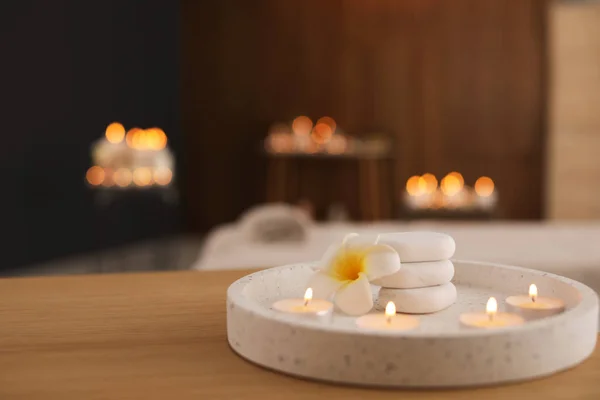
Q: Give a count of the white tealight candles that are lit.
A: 4